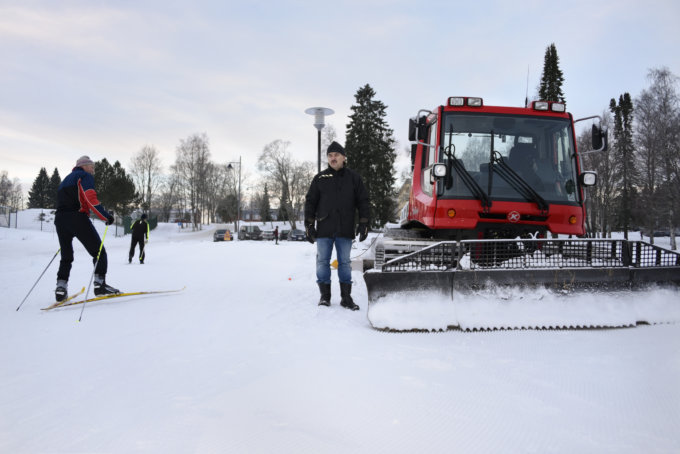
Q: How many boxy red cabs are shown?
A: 1